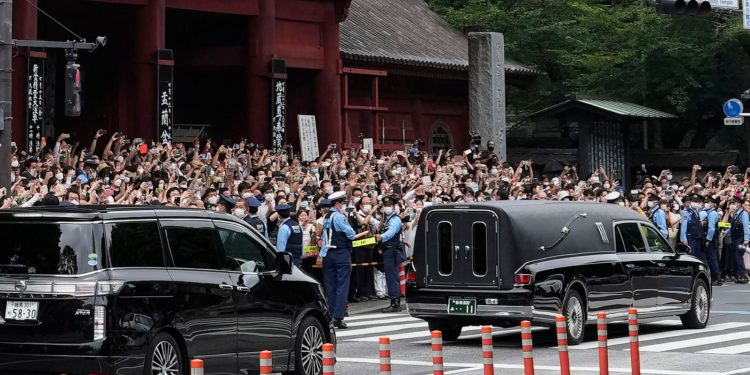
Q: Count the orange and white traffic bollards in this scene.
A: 10